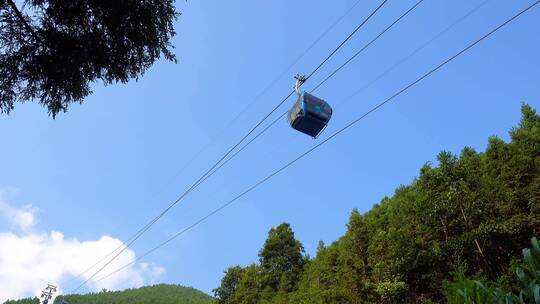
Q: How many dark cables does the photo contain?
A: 3